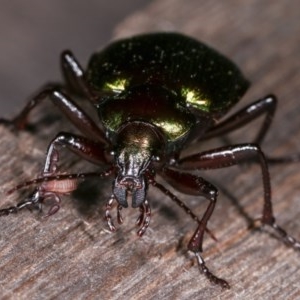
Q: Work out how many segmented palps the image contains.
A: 4